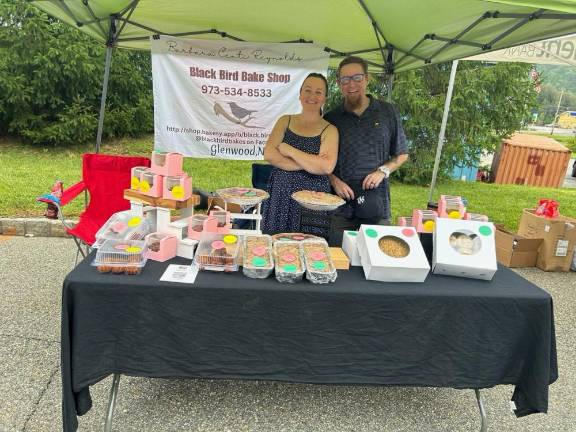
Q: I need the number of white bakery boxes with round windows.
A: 2